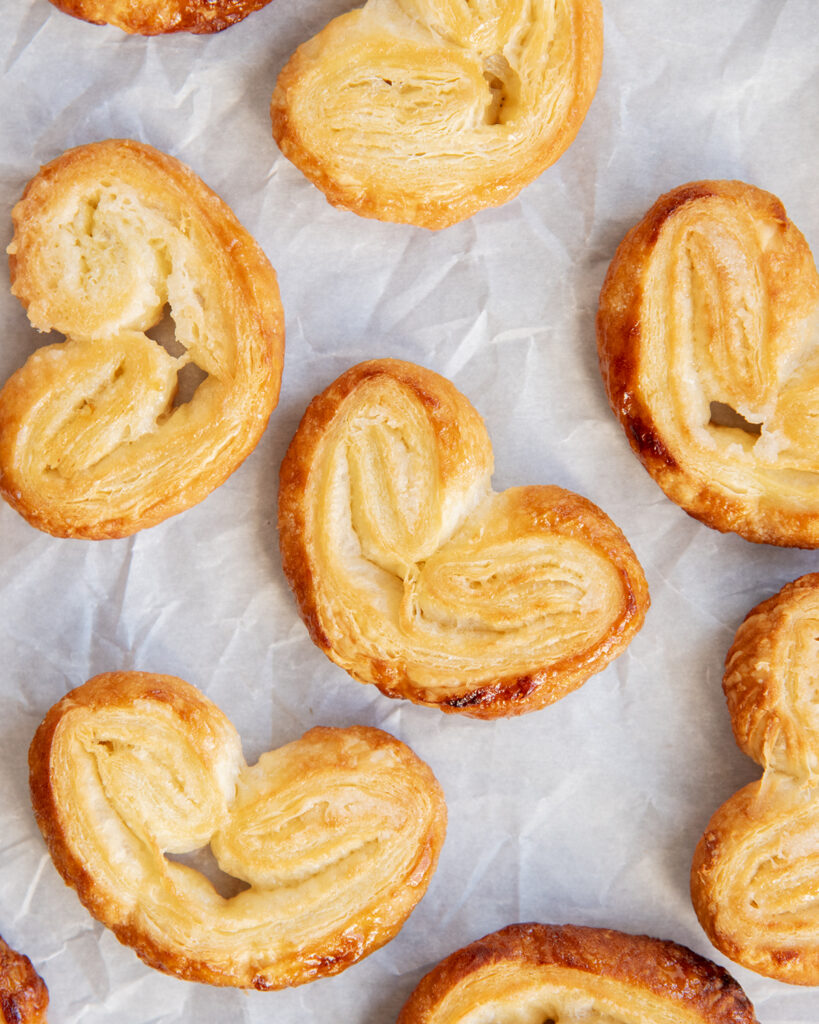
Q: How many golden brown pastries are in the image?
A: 9